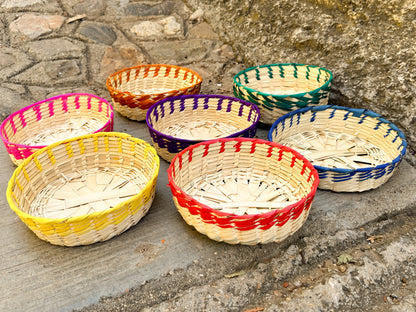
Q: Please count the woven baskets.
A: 7